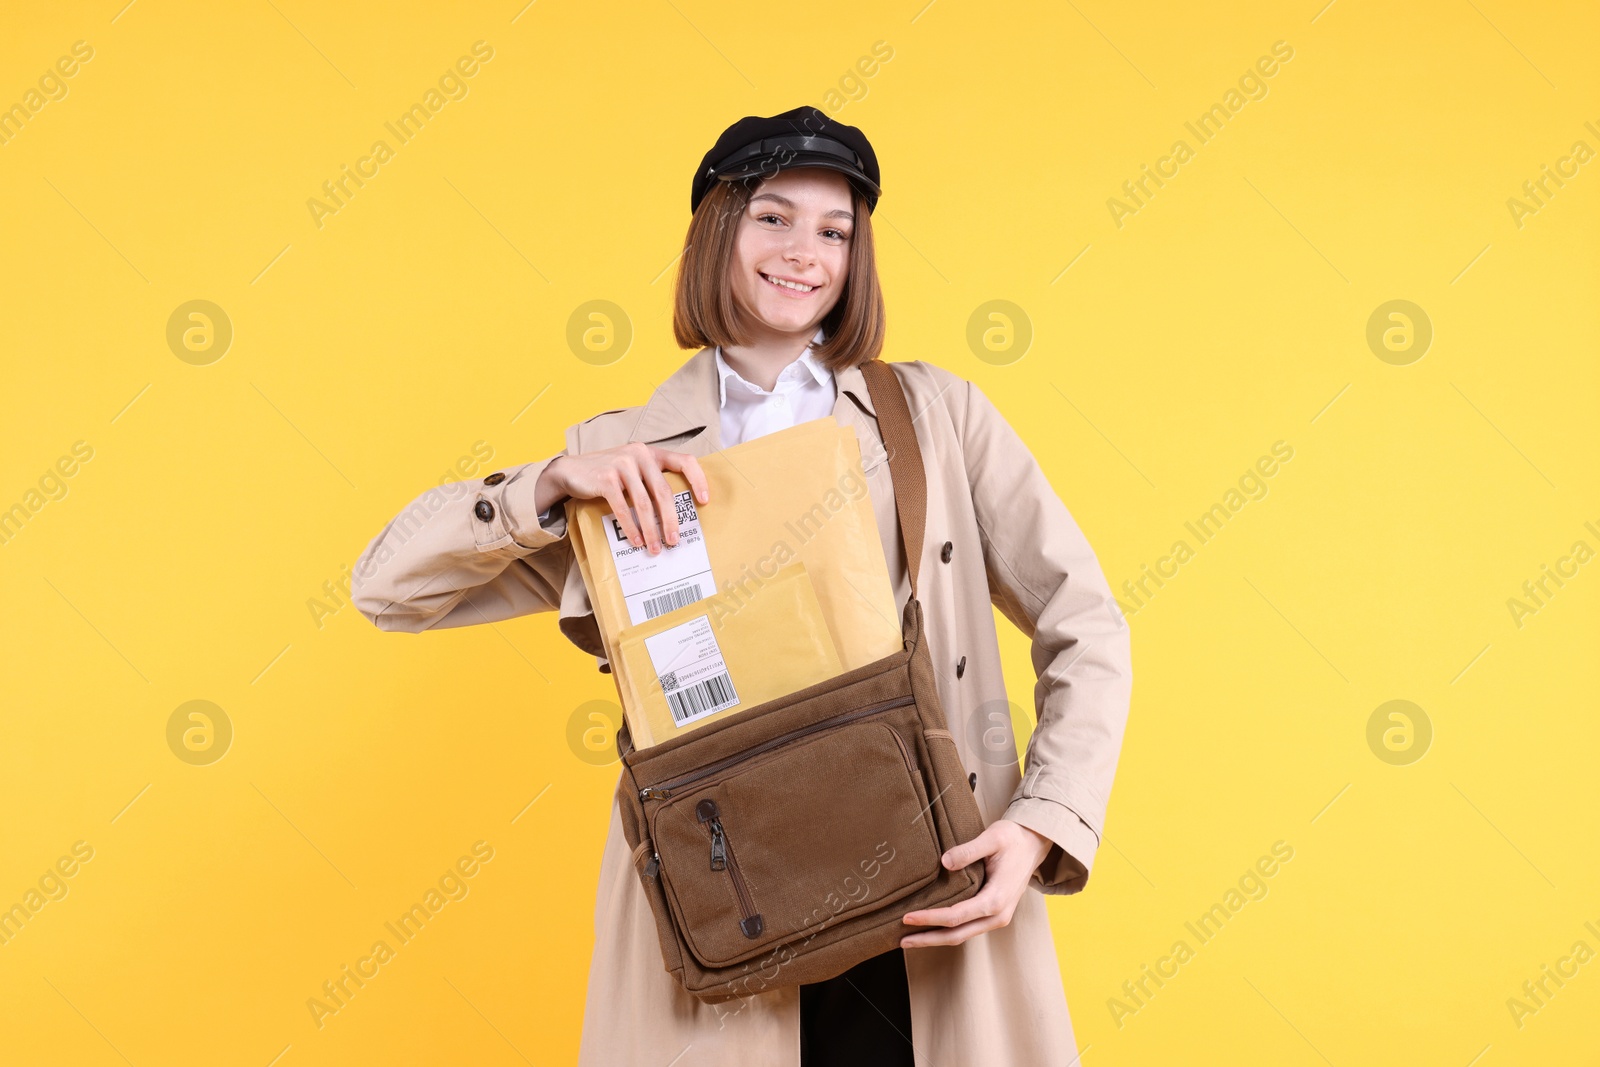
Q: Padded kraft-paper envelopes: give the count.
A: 3